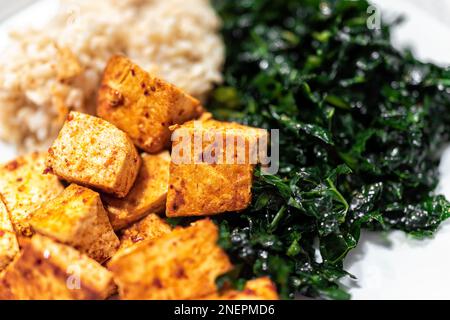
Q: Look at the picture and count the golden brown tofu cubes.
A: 11